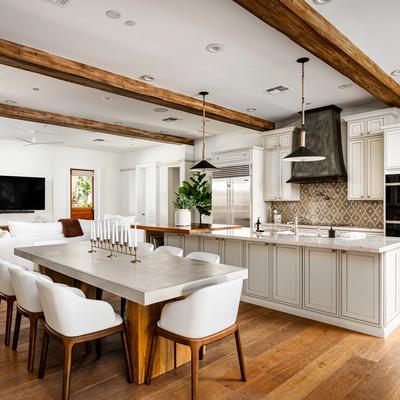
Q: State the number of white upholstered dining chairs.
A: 7